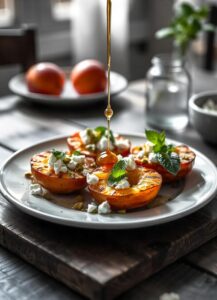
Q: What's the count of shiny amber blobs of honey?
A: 2